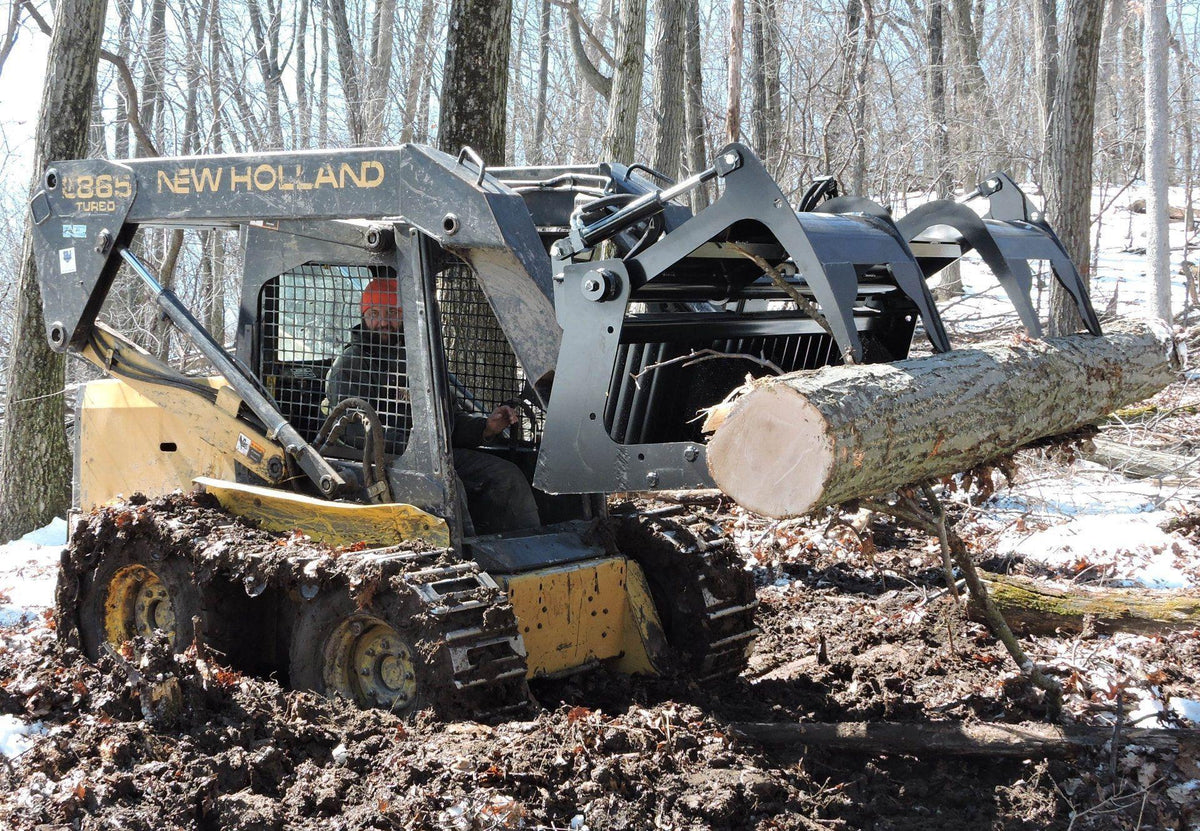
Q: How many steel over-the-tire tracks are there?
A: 2